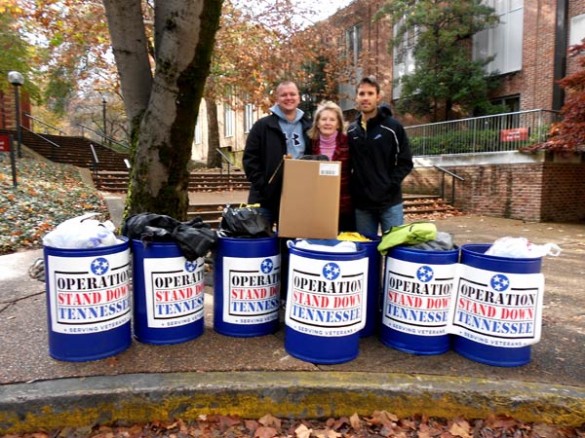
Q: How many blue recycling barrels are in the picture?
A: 7